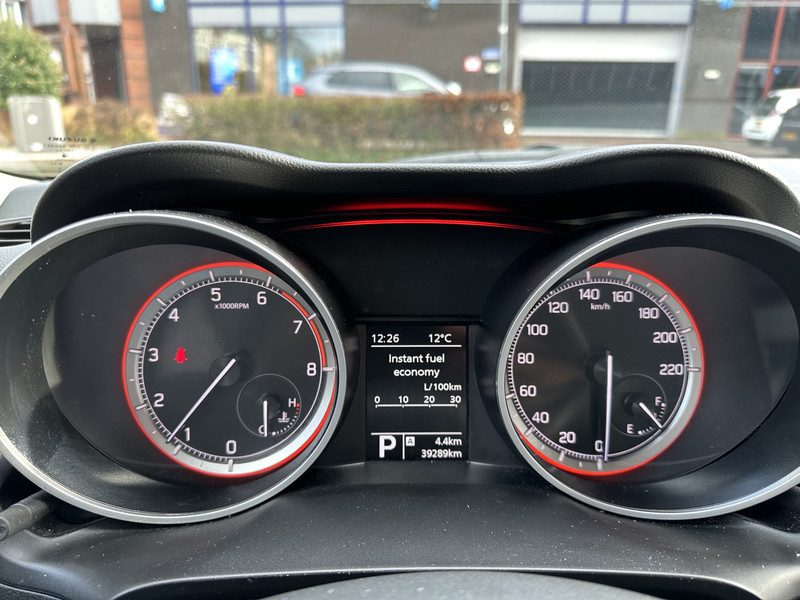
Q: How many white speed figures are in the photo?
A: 12